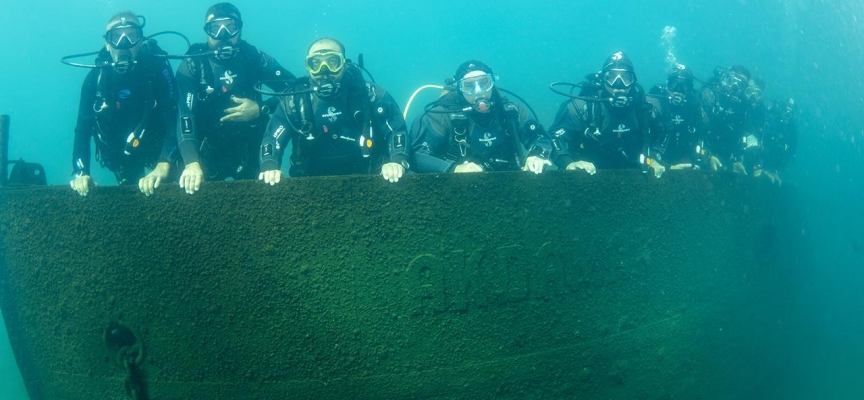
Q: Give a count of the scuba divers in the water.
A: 9